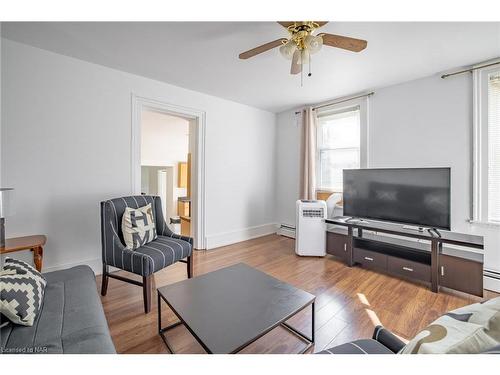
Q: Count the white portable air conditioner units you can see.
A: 1